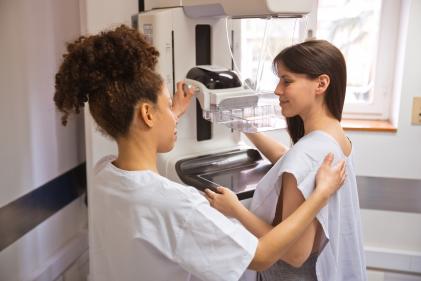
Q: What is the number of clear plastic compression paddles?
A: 1